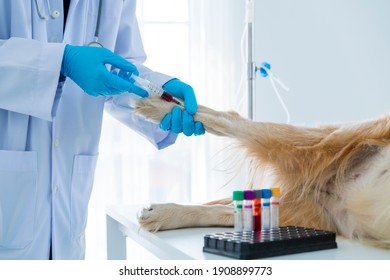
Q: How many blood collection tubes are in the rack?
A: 5